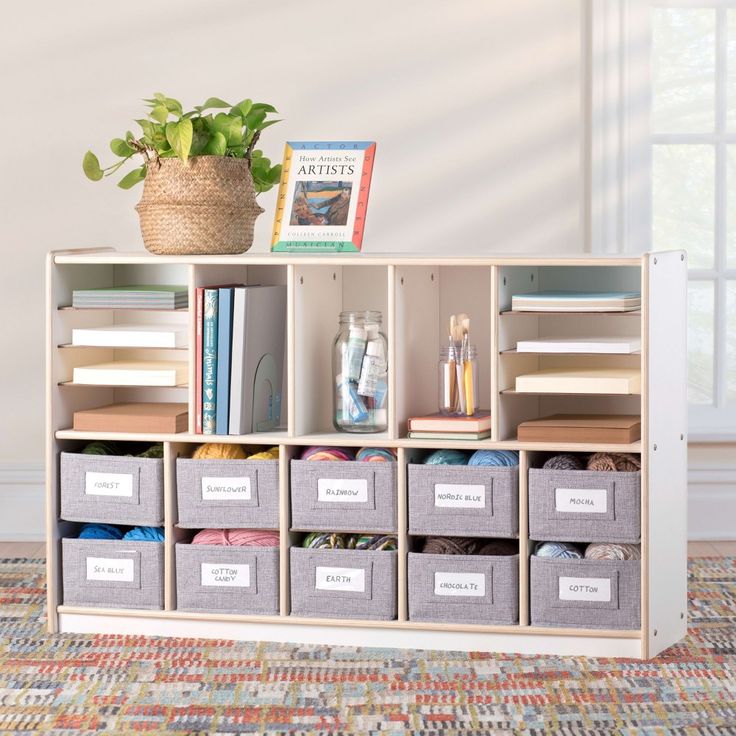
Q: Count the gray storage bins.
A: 10